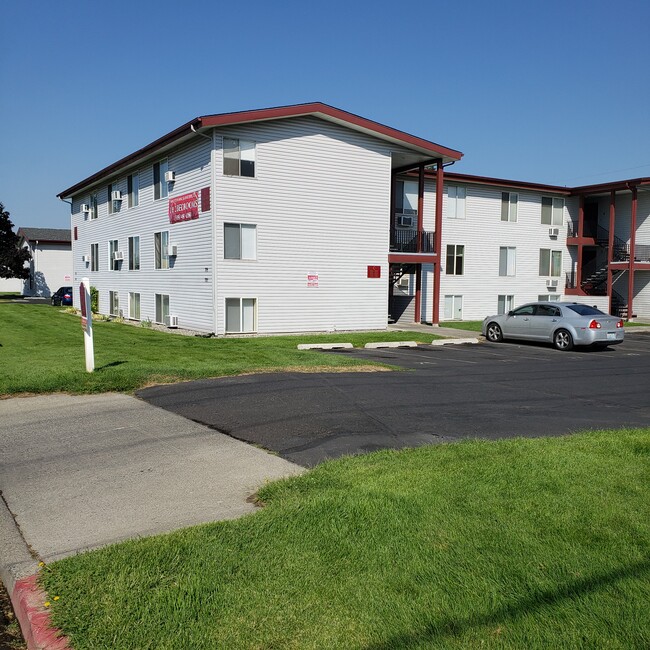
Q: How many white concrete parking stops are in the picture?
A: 3